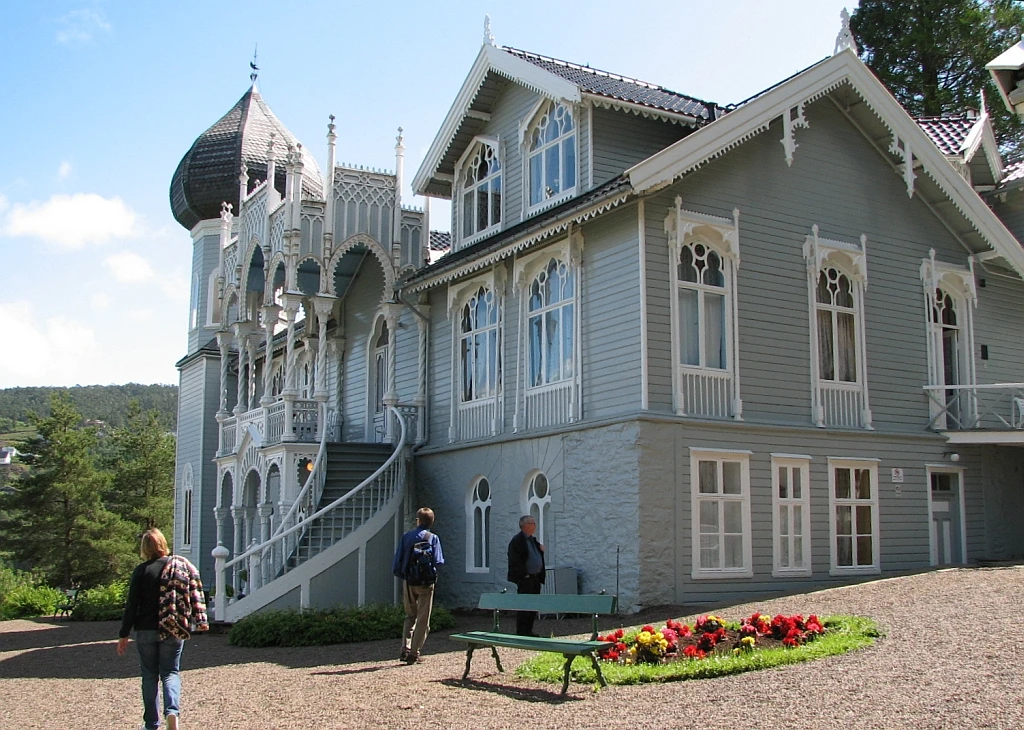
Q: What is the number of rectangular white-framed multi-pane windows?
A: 3